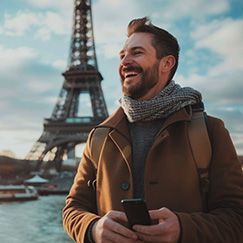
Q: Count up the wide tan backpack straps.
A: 2